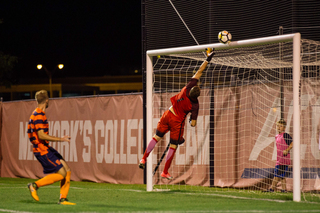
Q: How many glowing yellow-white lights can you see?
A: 2